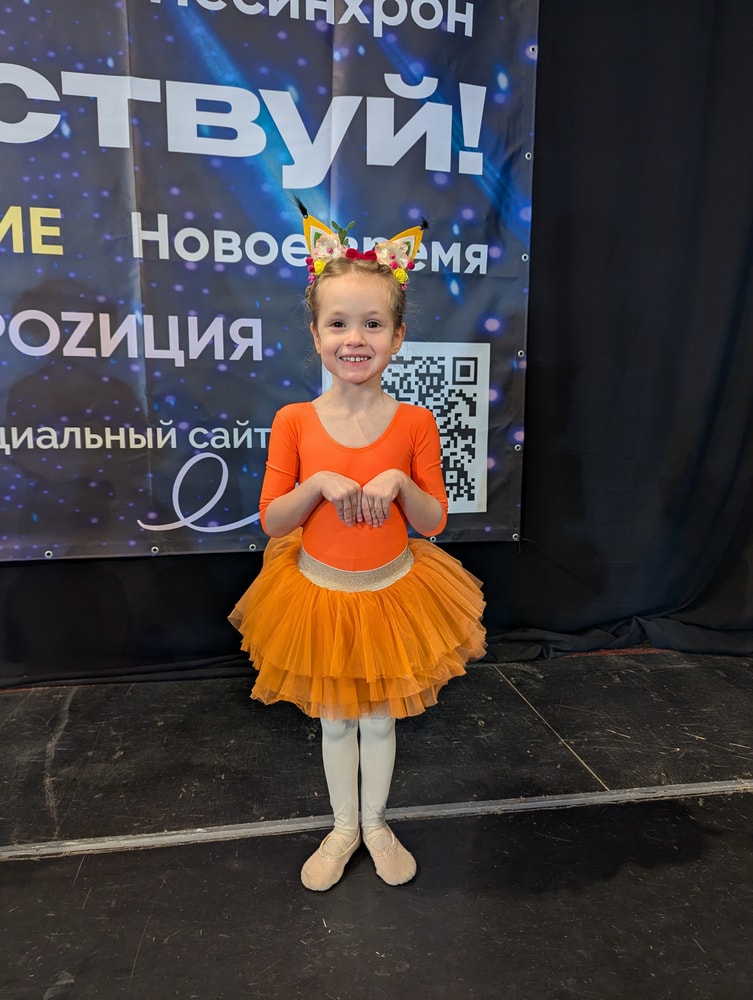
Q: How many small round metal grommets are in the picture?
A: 10